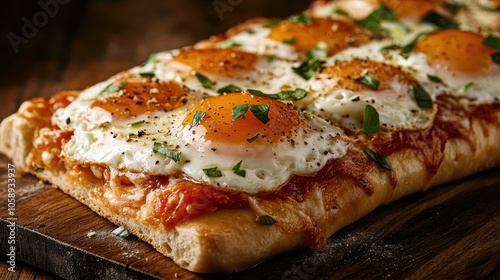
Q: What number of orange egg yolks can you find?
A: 7